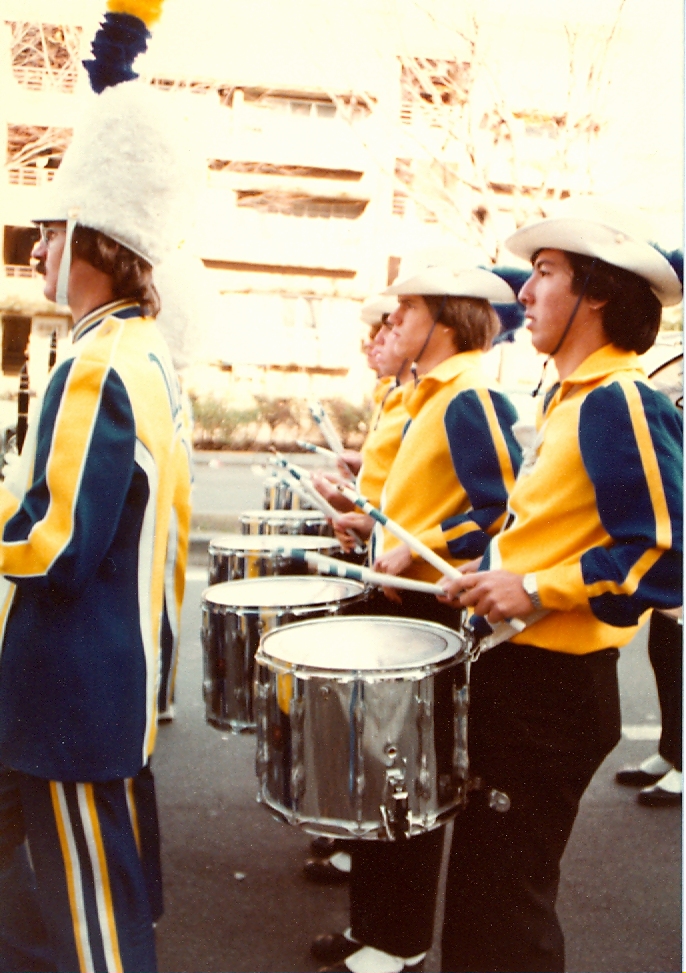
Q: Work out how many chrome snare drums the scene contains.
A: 5